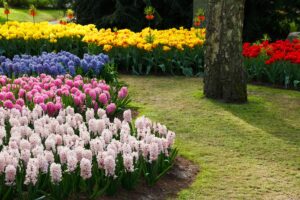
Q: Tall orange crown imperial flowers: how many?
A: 7